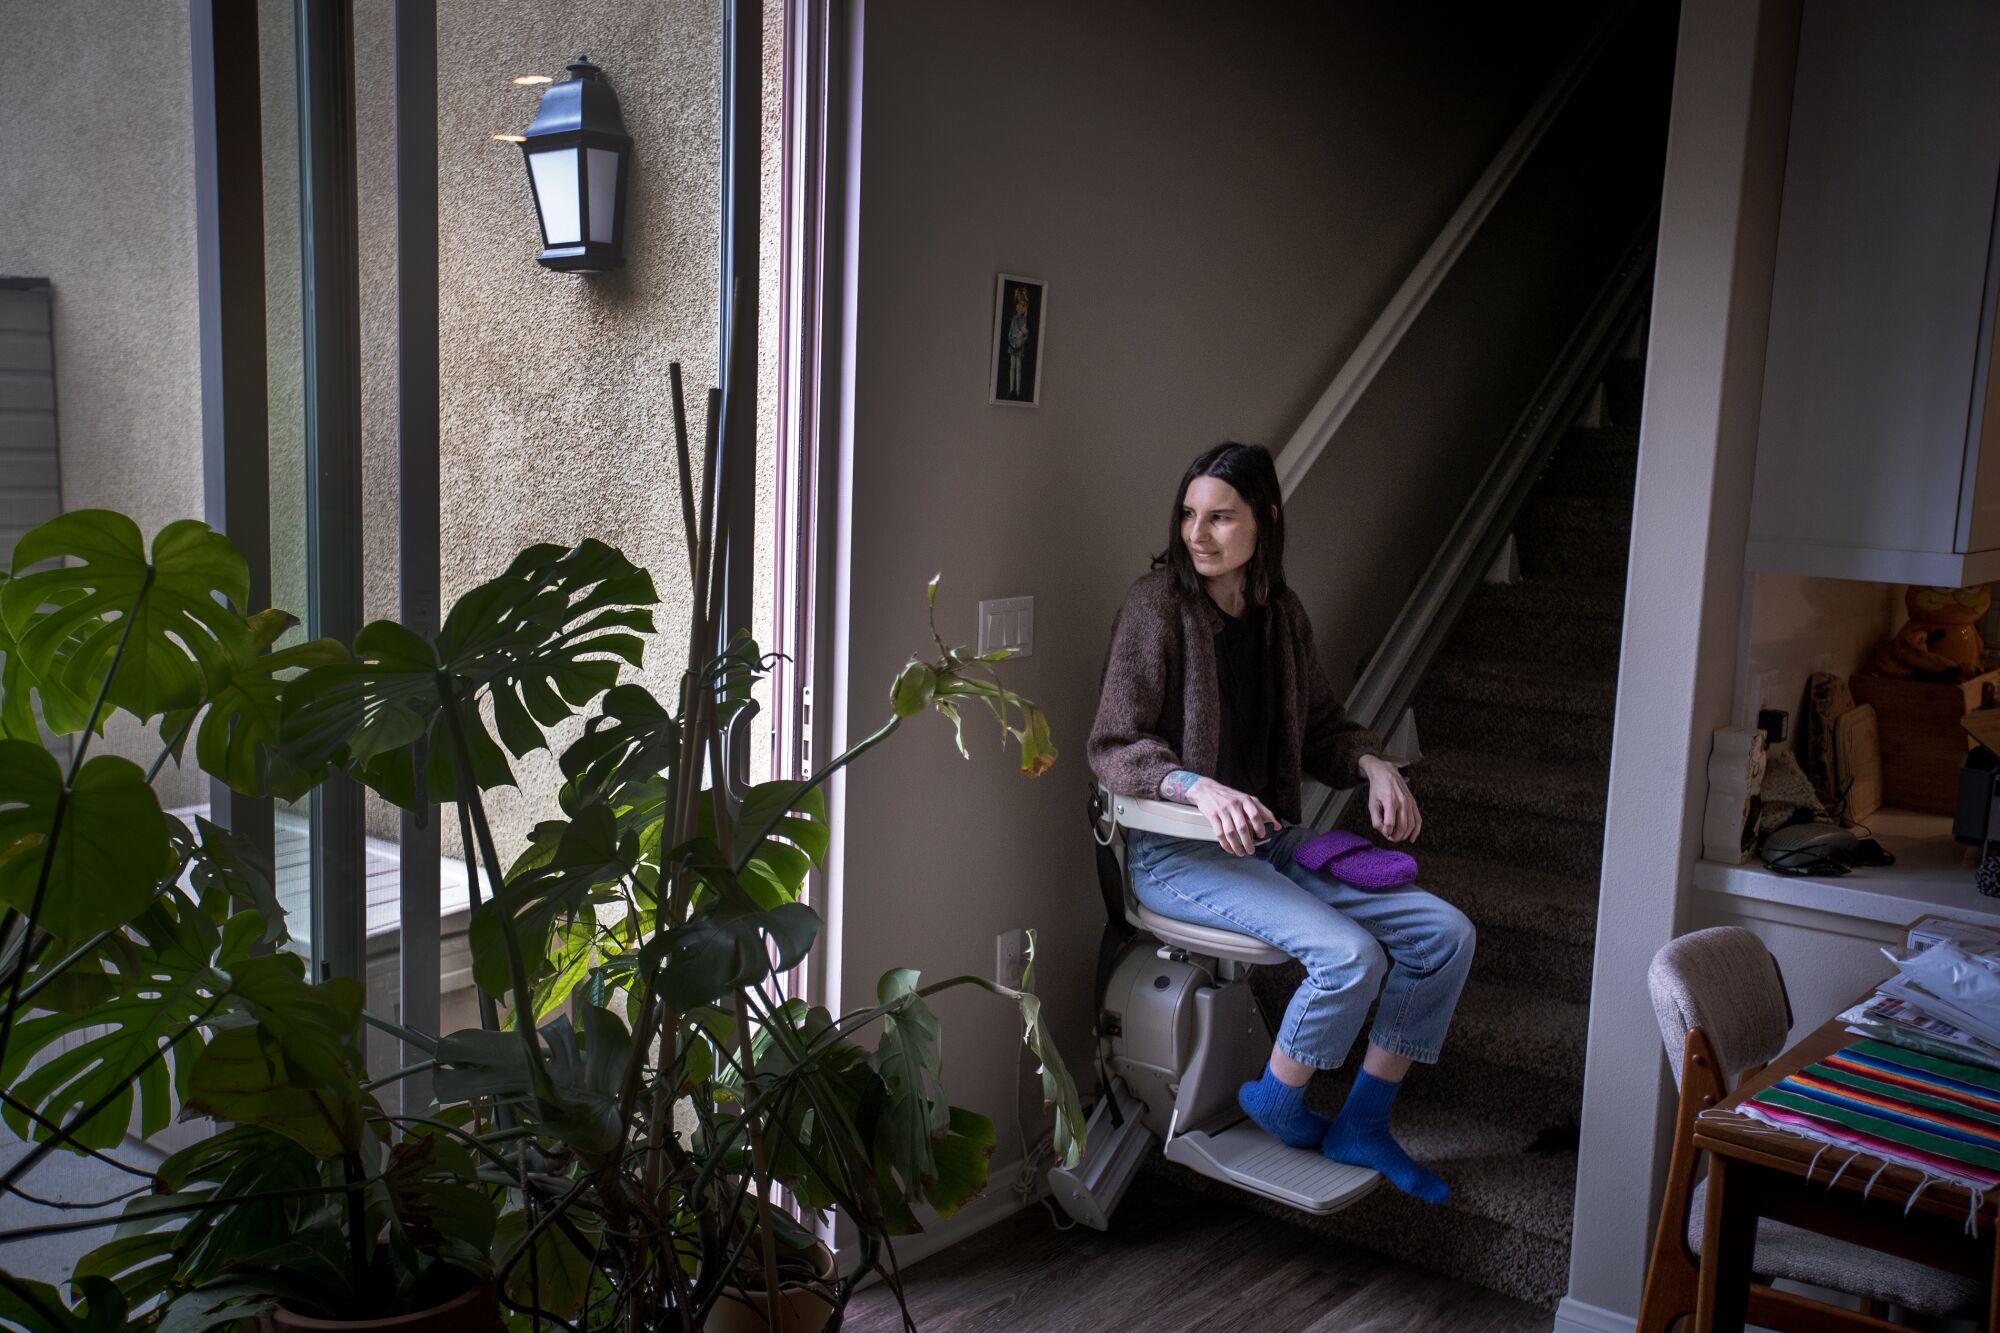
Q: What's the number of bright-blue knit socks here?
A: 2